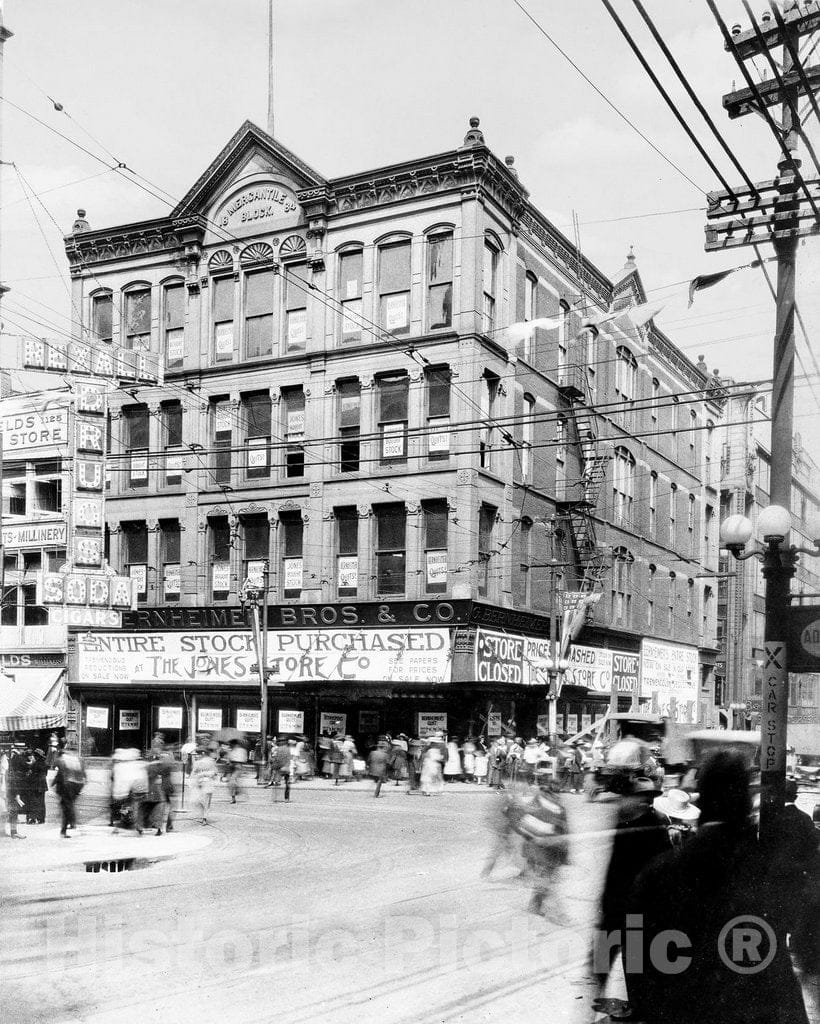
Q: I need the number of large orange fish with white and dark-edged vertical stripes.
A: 0